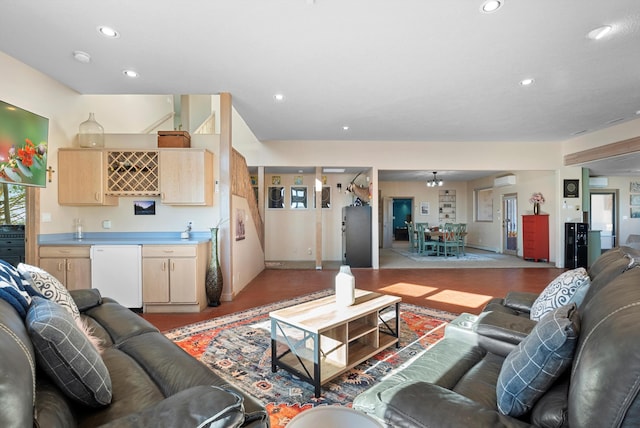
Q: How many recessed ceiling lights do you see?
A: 7